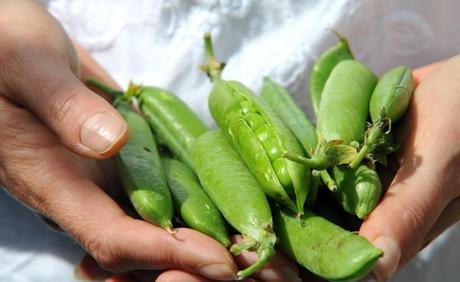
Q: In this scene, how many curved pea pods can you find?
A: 11